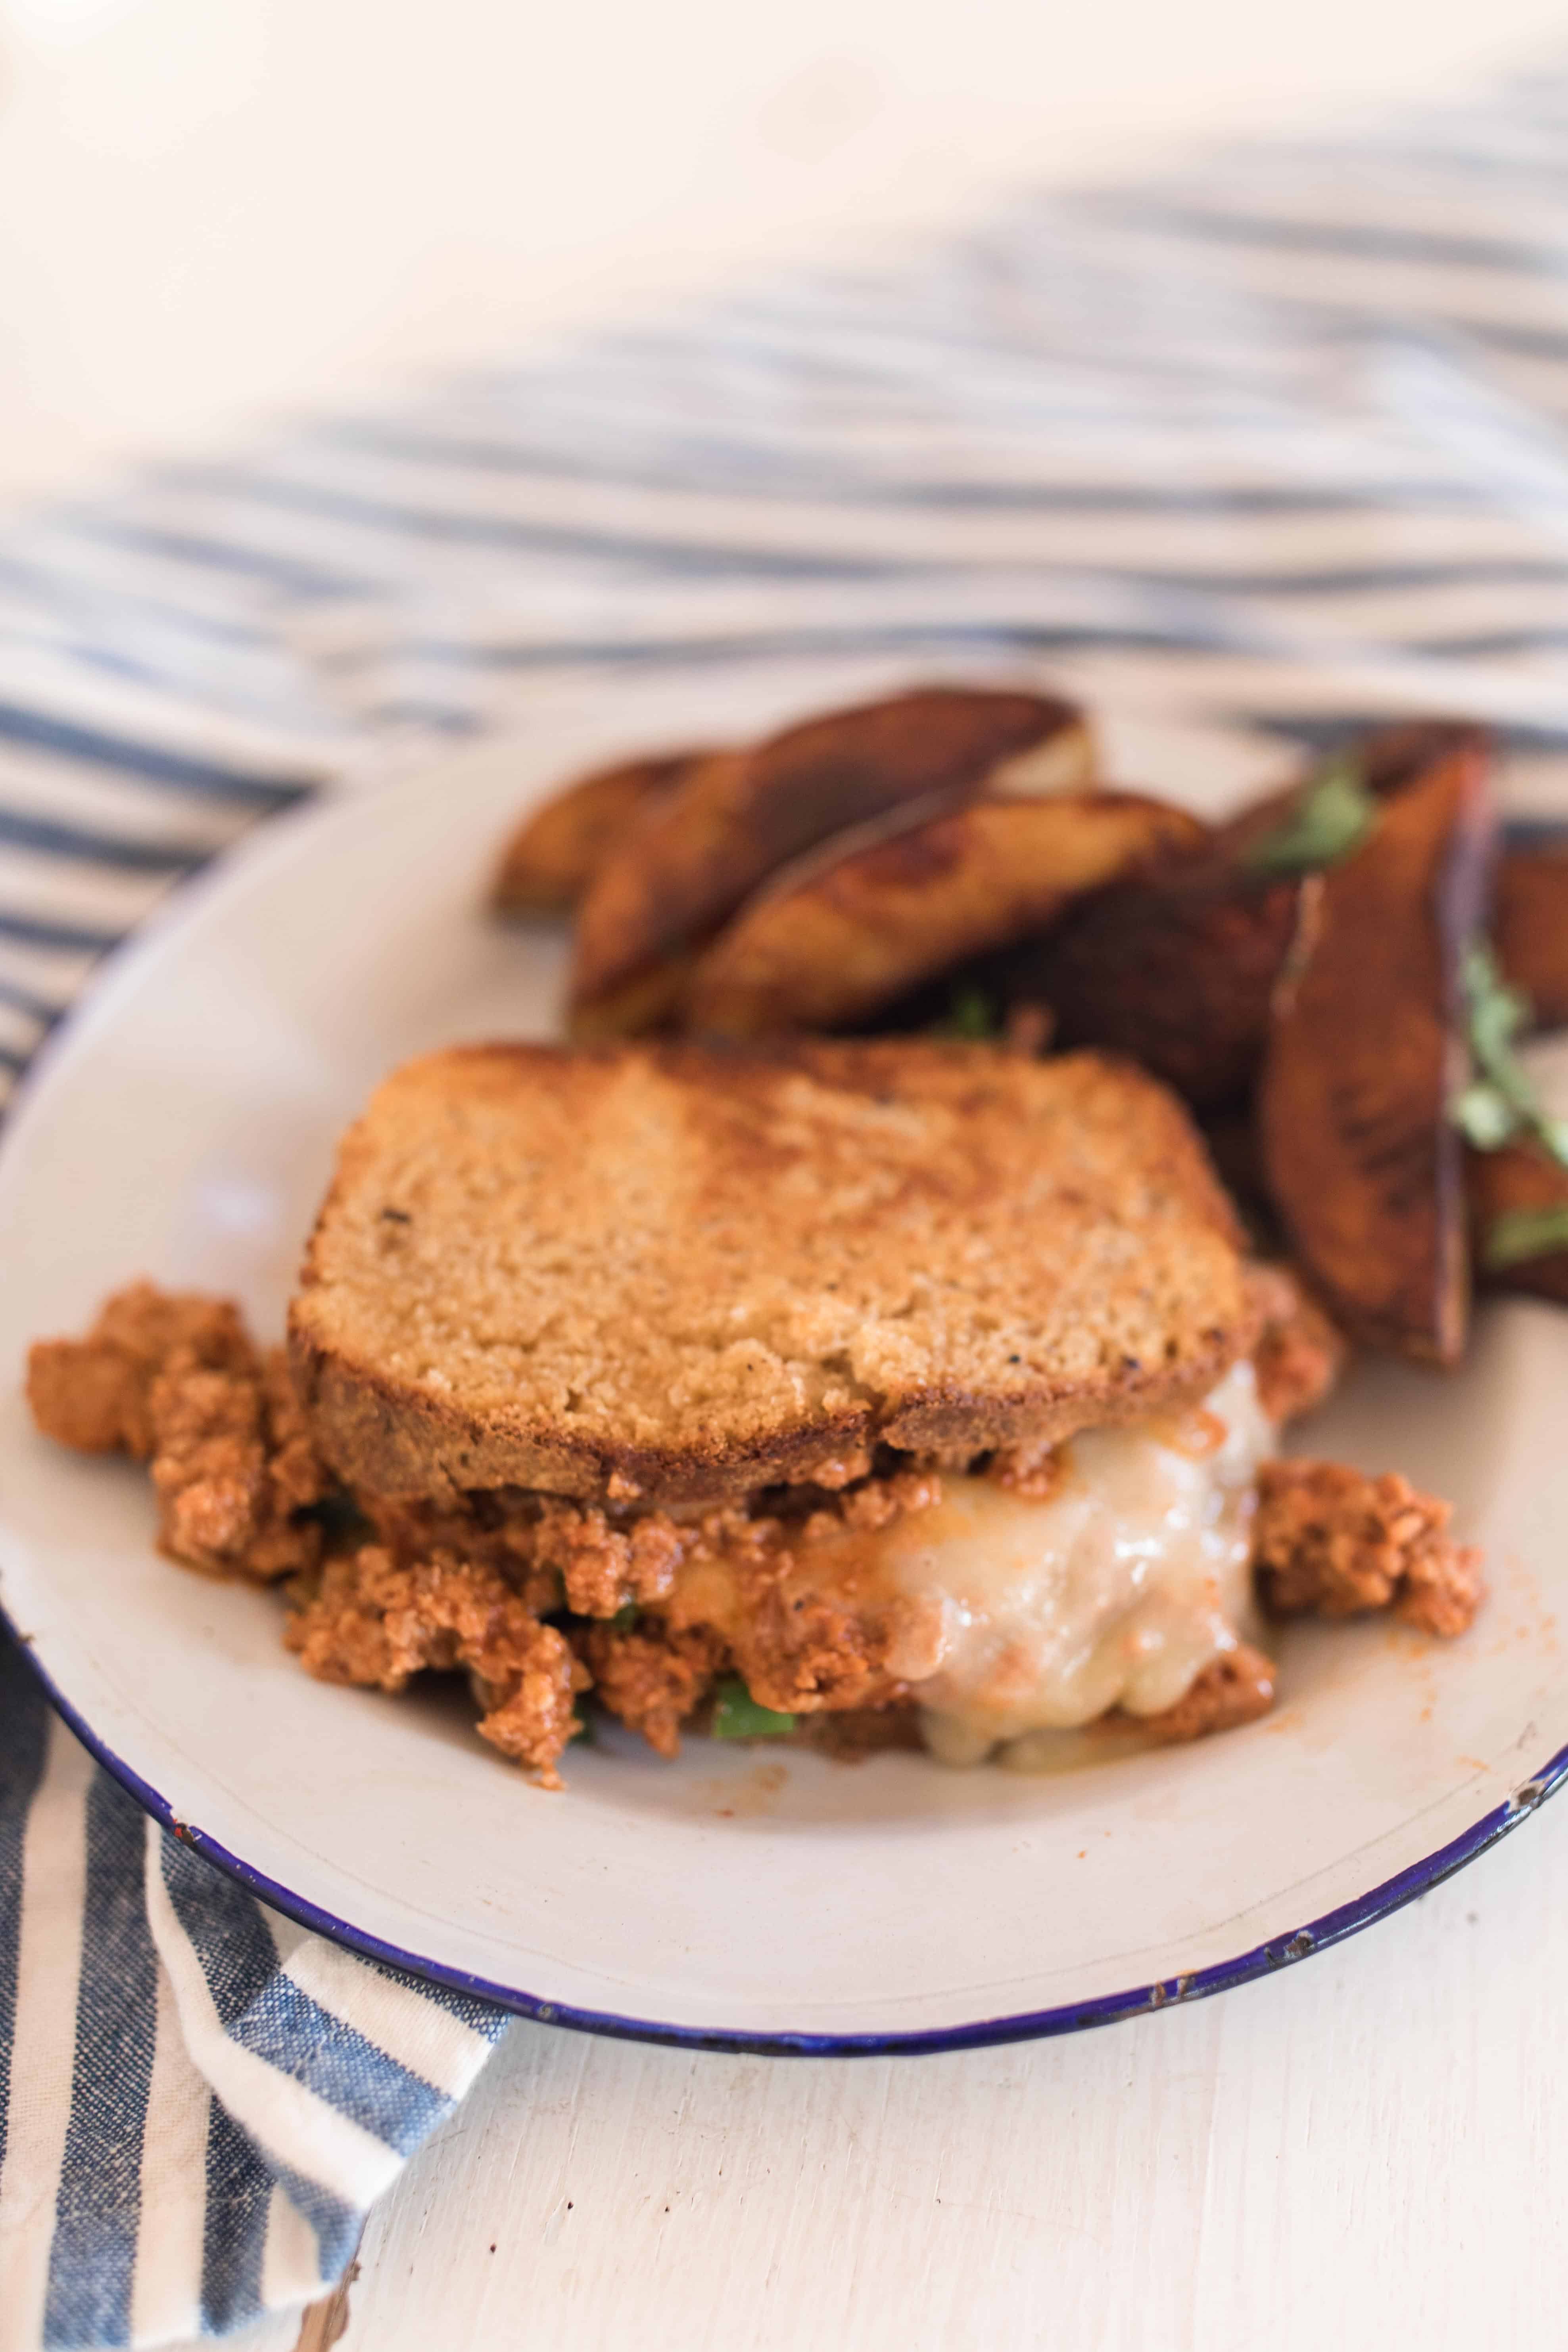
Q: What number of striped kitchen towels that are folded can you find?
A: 1